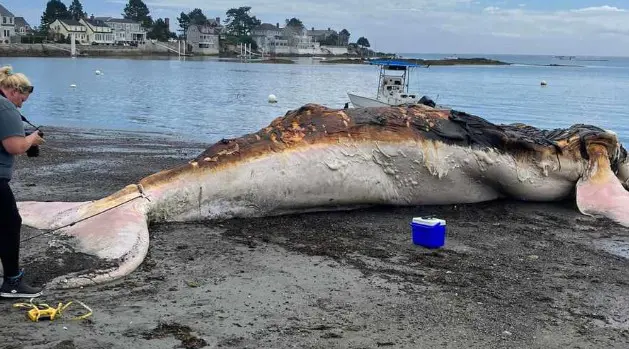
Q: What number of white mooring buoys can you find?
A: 4